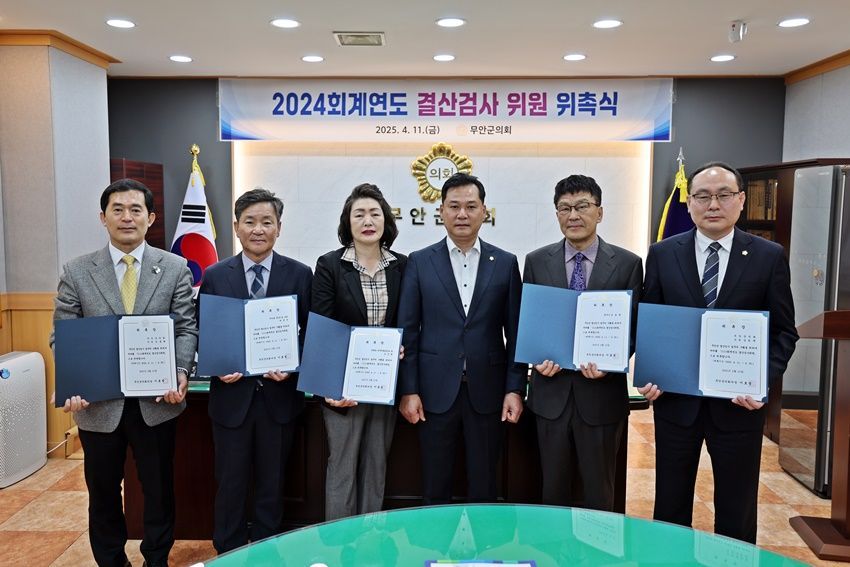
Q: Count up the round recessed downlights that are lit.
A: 10